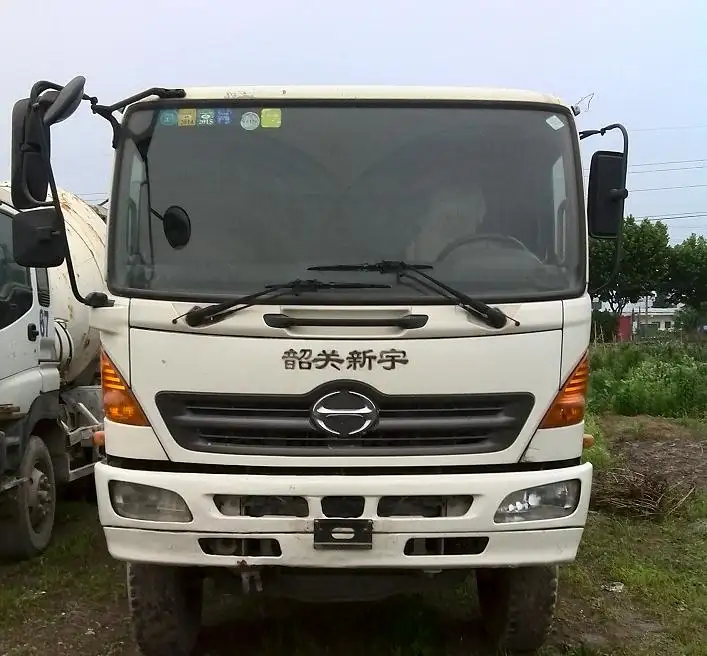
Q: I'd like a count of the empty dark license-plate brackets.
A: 1